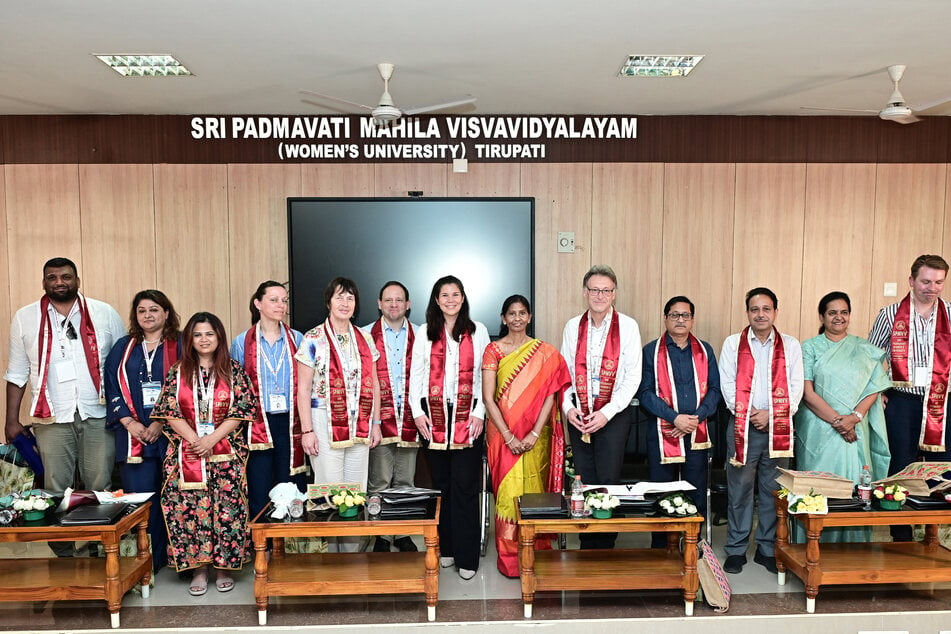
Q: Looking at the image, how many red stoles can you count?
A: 11